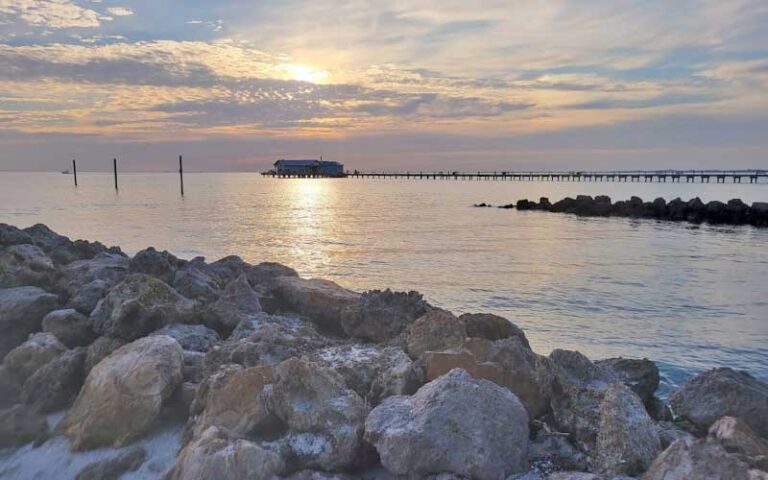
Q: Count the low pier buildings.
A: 1